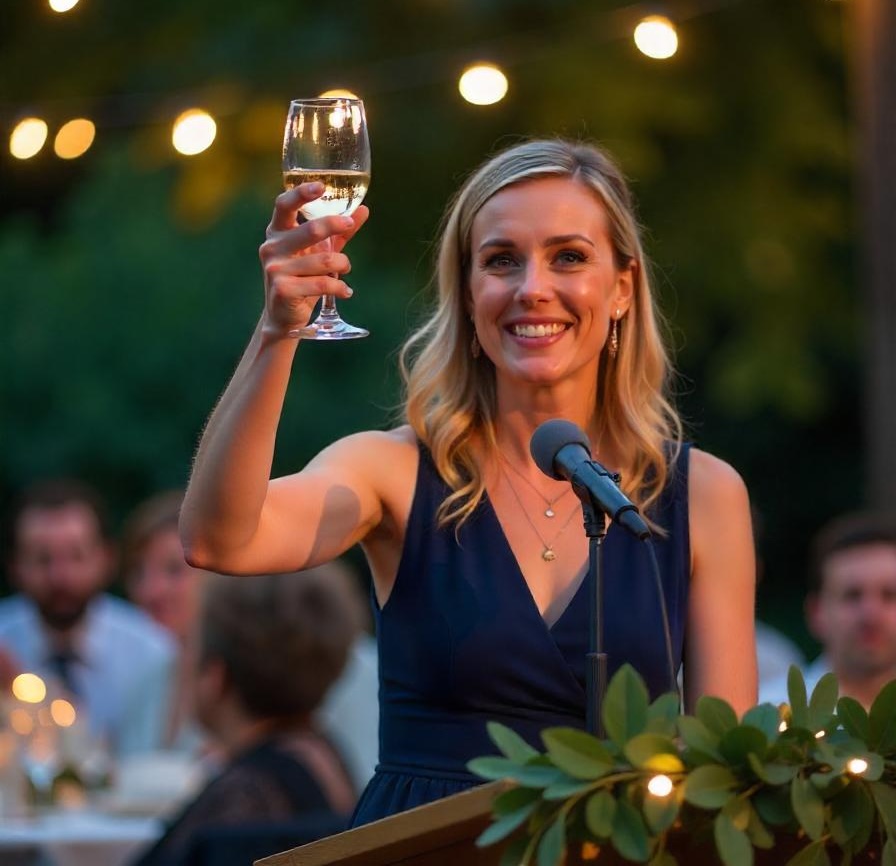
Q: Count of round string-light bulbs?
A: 7